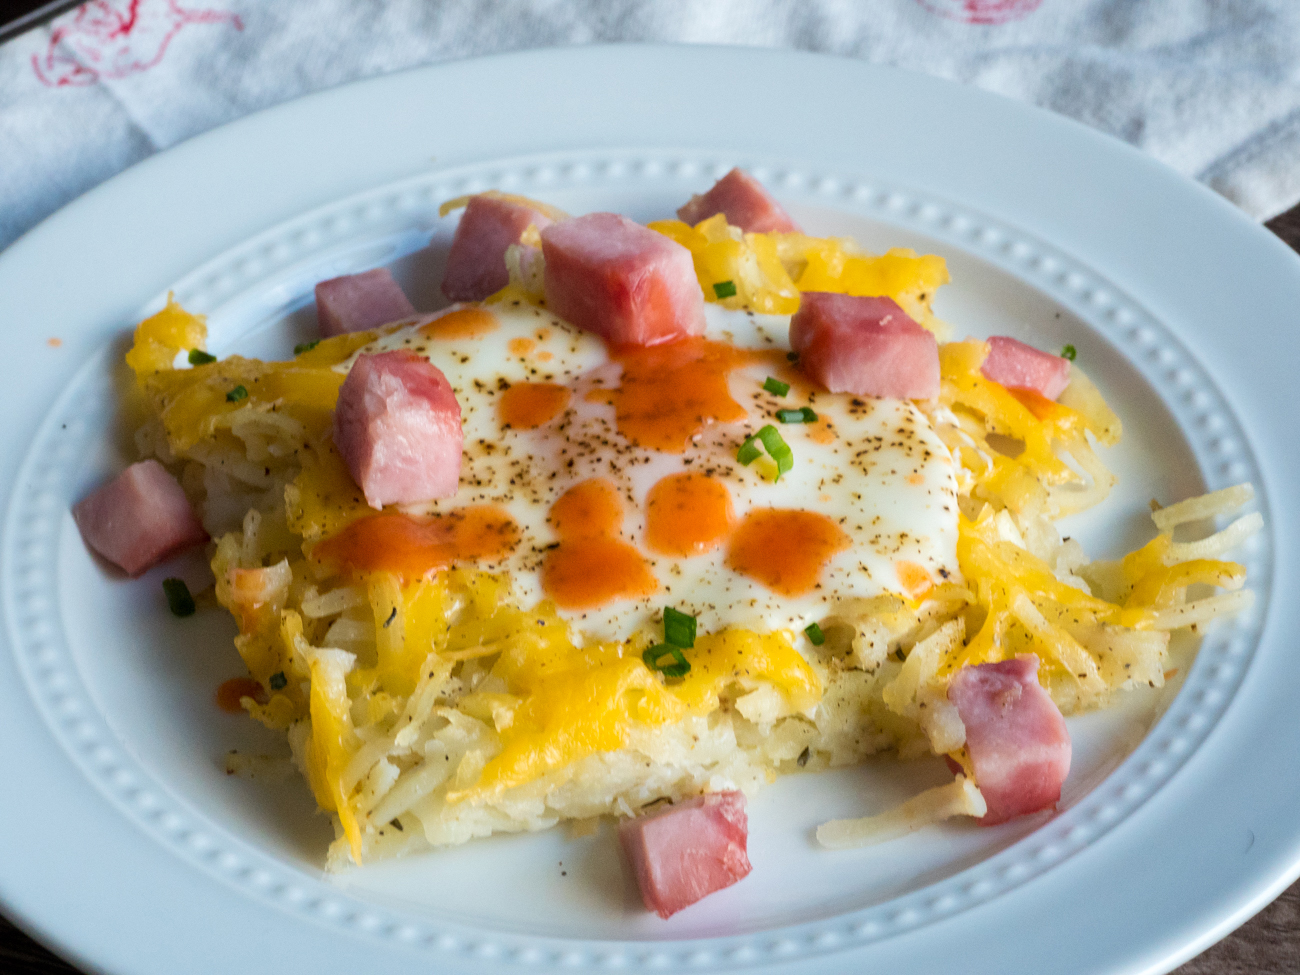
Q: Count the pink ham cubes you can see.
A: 10